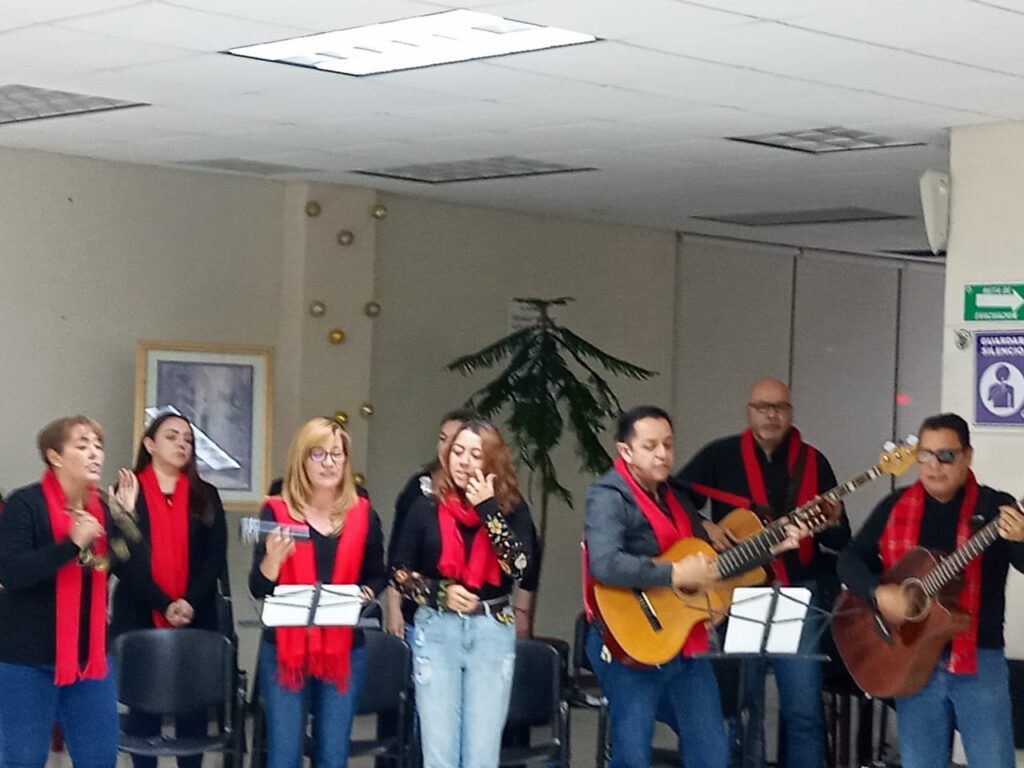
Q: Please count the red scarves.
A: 7